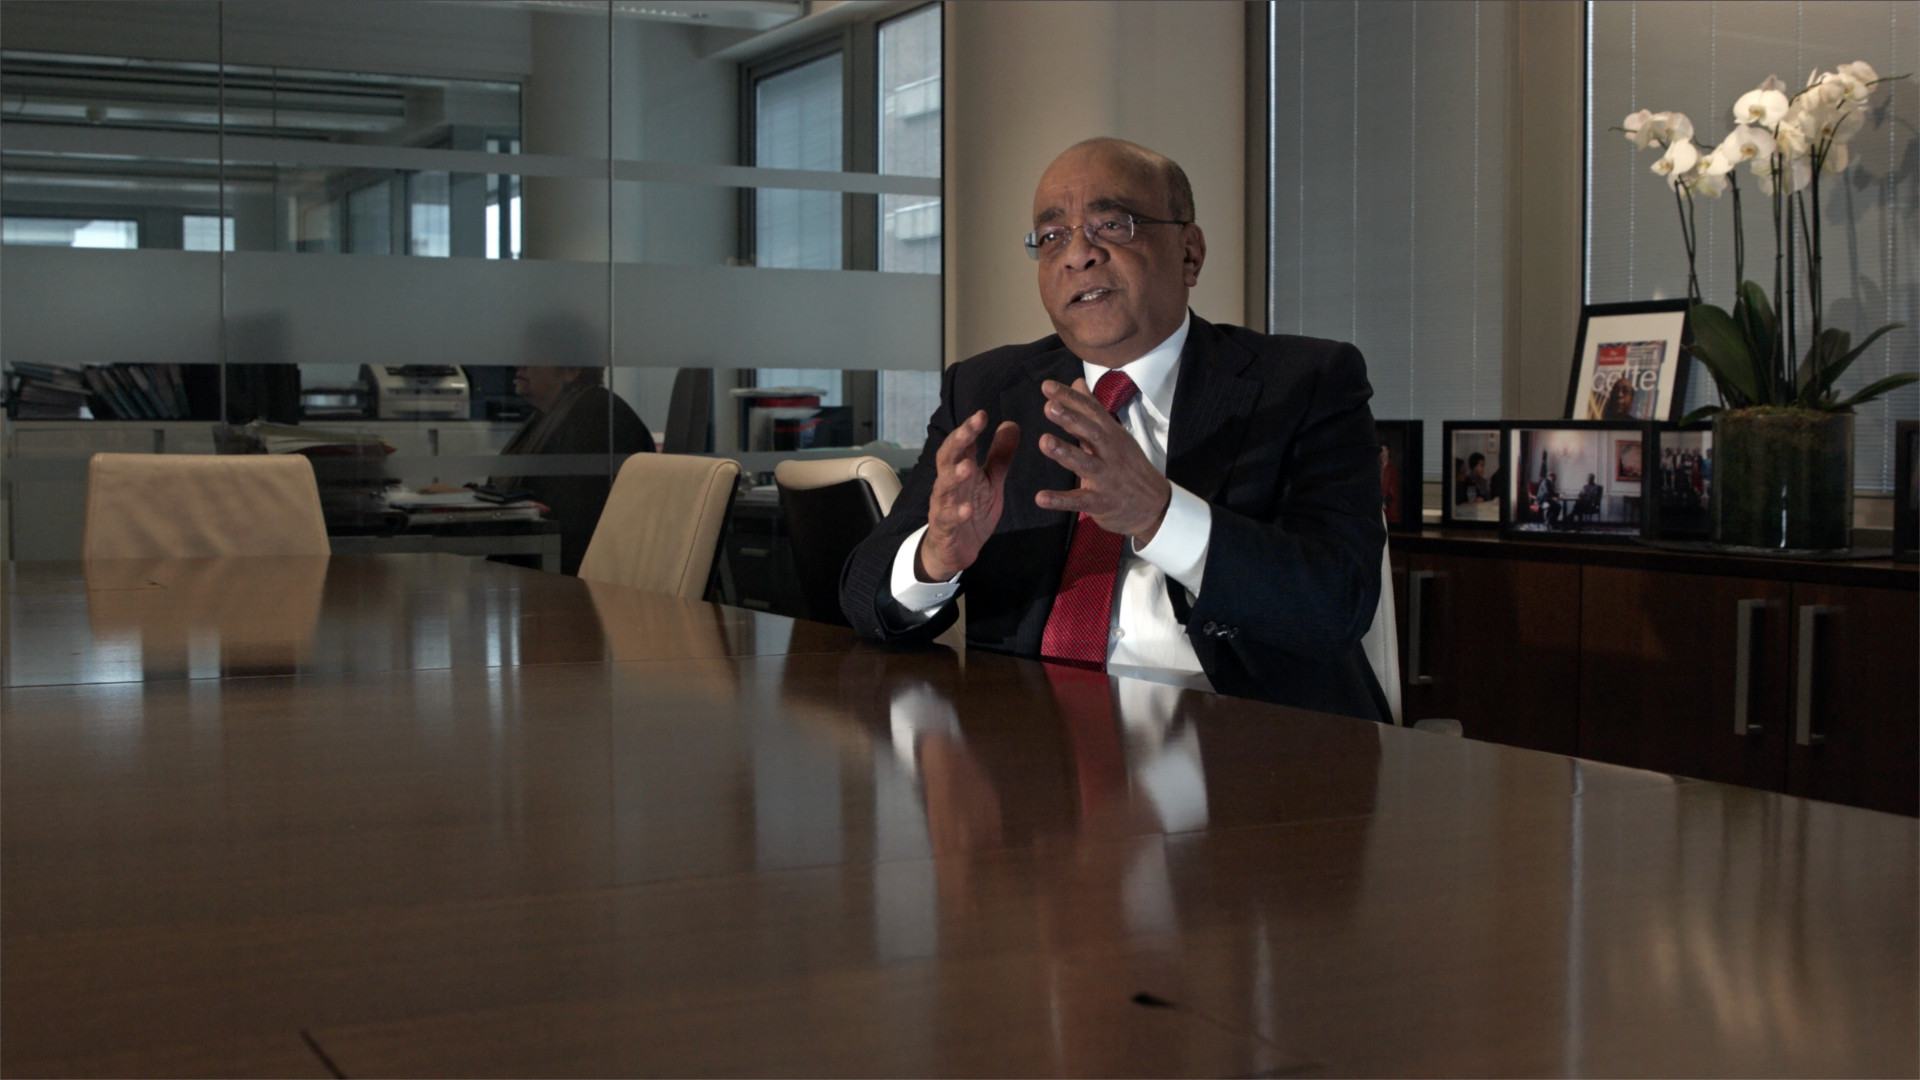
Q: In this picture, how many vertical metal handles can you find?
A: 3